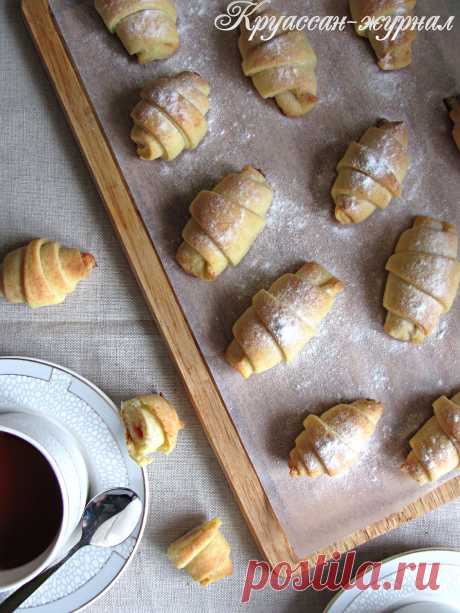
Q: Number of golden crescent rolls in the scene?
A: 14